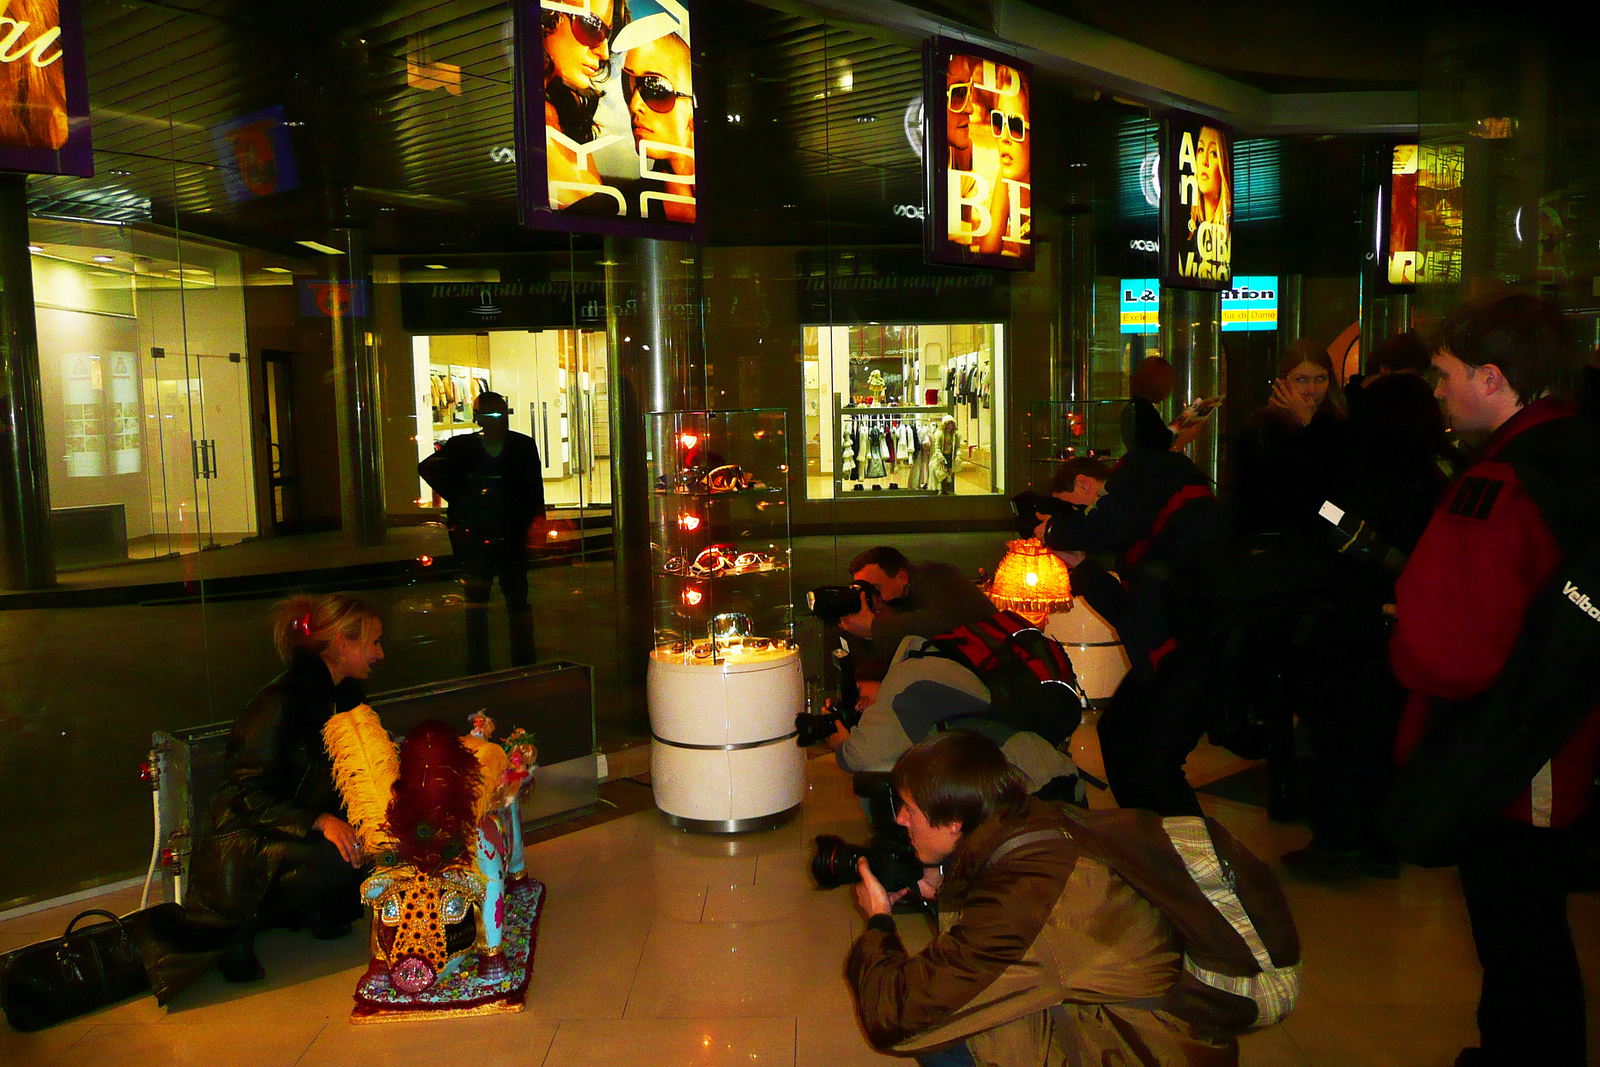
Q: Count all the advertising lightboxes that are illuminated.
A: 5